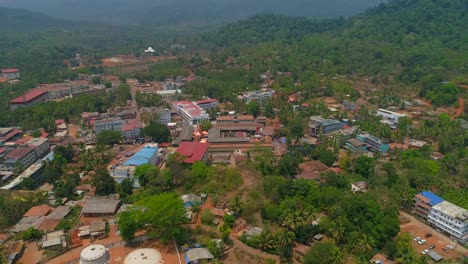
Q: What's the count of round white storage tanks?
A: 2